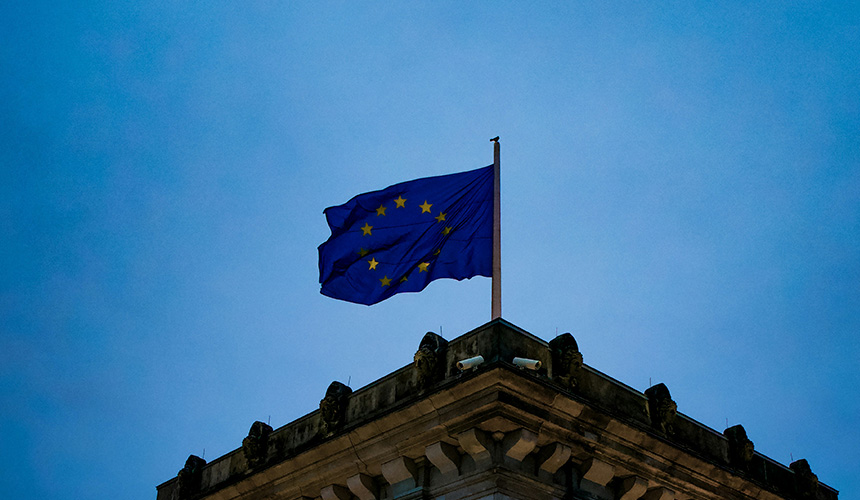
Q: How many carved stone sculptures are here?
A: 8